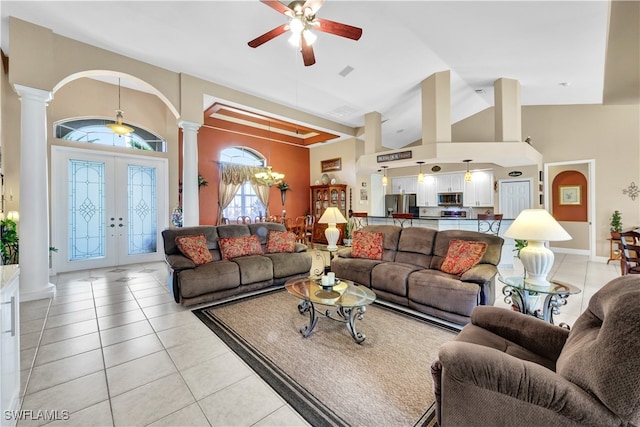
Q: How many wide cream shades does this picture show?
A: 2